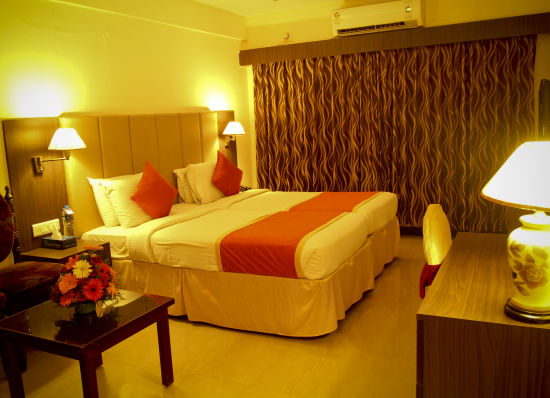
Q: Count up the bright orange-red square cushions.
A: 2